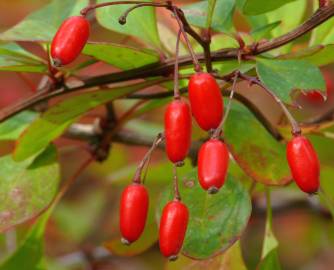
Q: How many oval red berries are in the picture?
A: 7